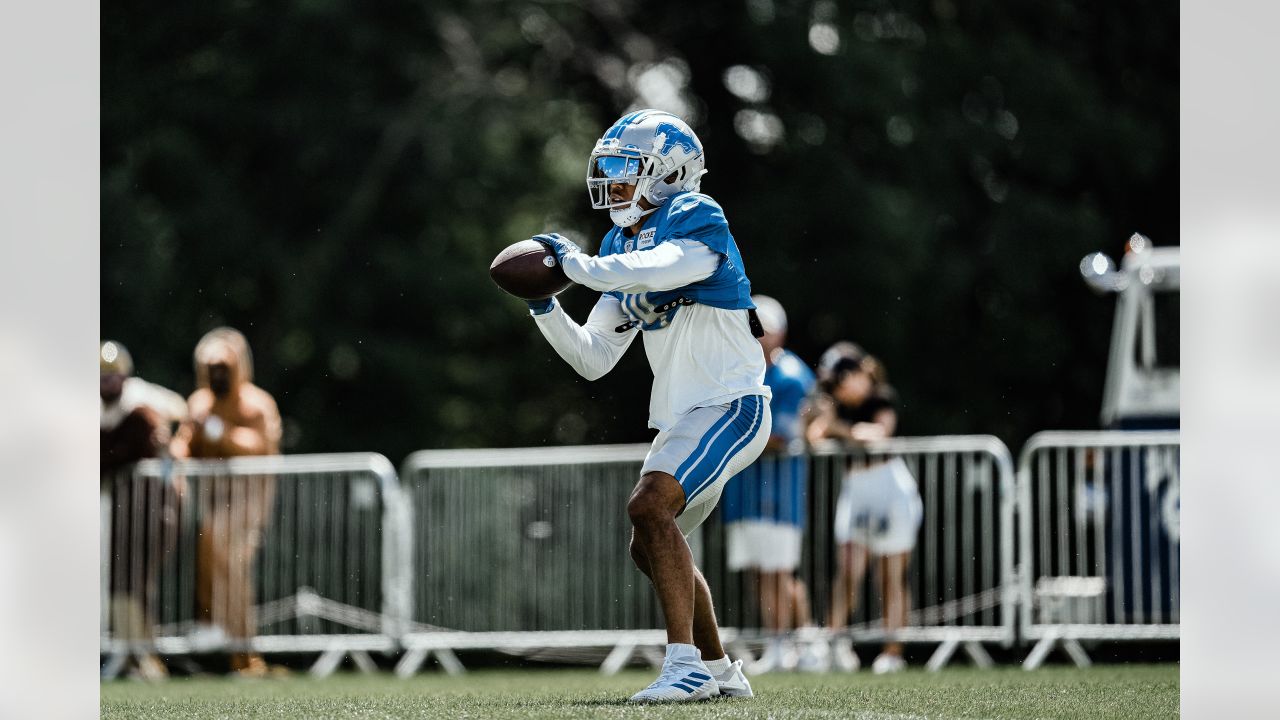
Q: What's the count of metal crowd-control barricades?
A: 4